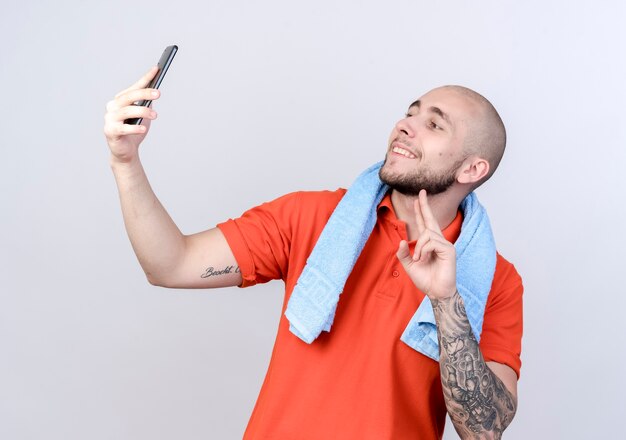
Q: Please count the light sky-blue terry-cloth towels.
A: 1